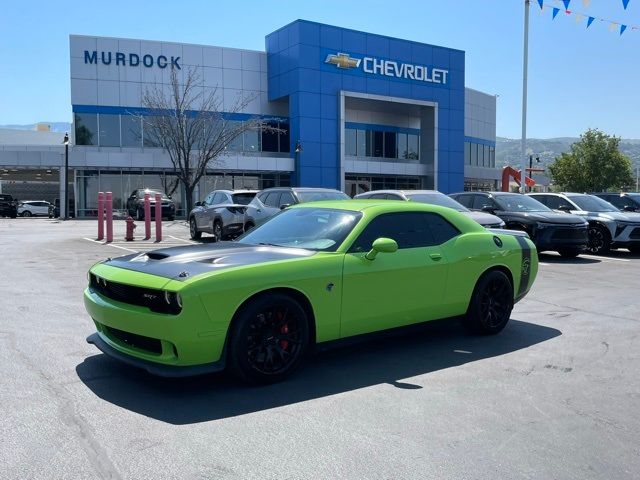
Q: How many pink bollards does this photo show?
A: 4